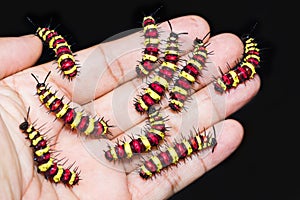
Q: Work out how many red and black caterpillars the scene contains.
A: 9